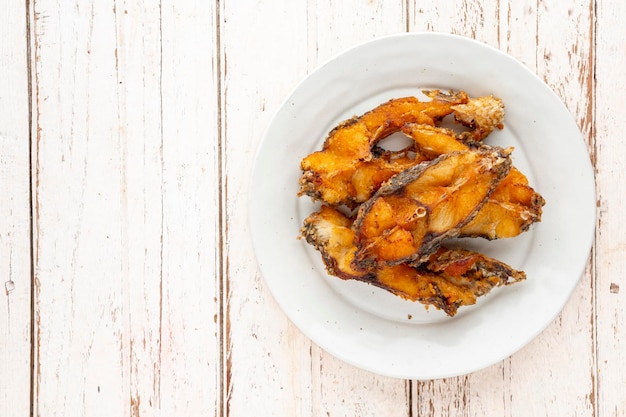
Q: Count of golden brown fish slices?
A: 4